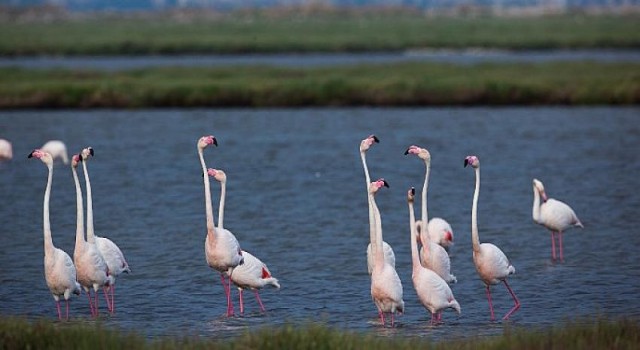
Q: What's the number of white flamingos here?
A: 14